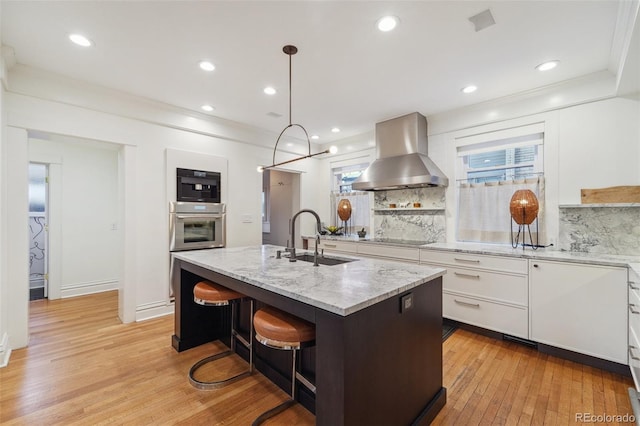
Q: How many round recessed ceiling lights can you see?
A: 9